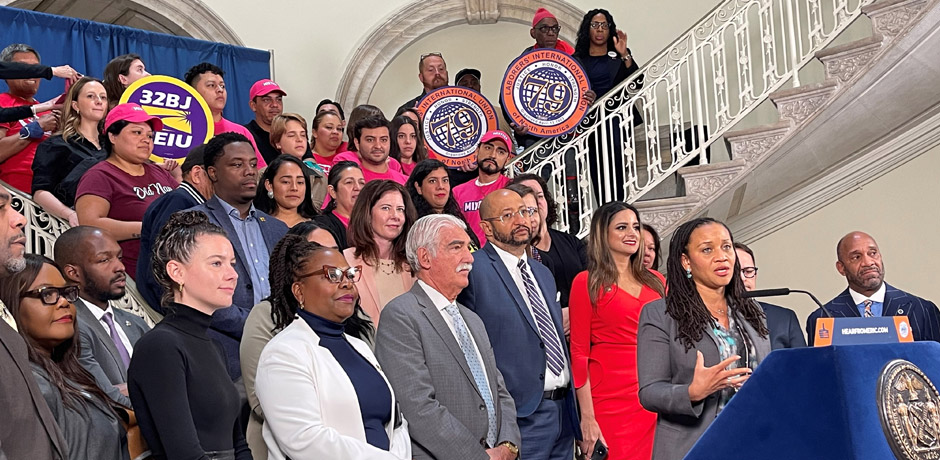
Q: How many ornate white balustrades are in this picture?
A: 2